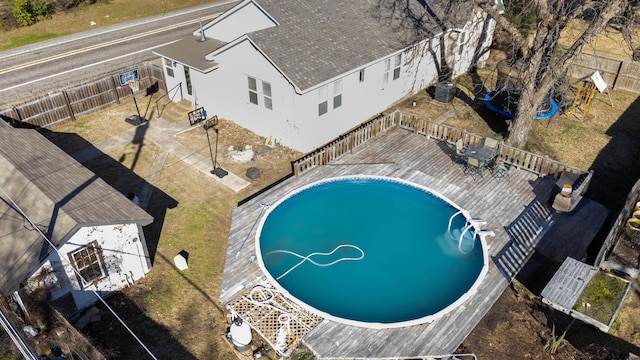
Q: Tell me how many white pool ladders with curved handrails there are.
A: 1